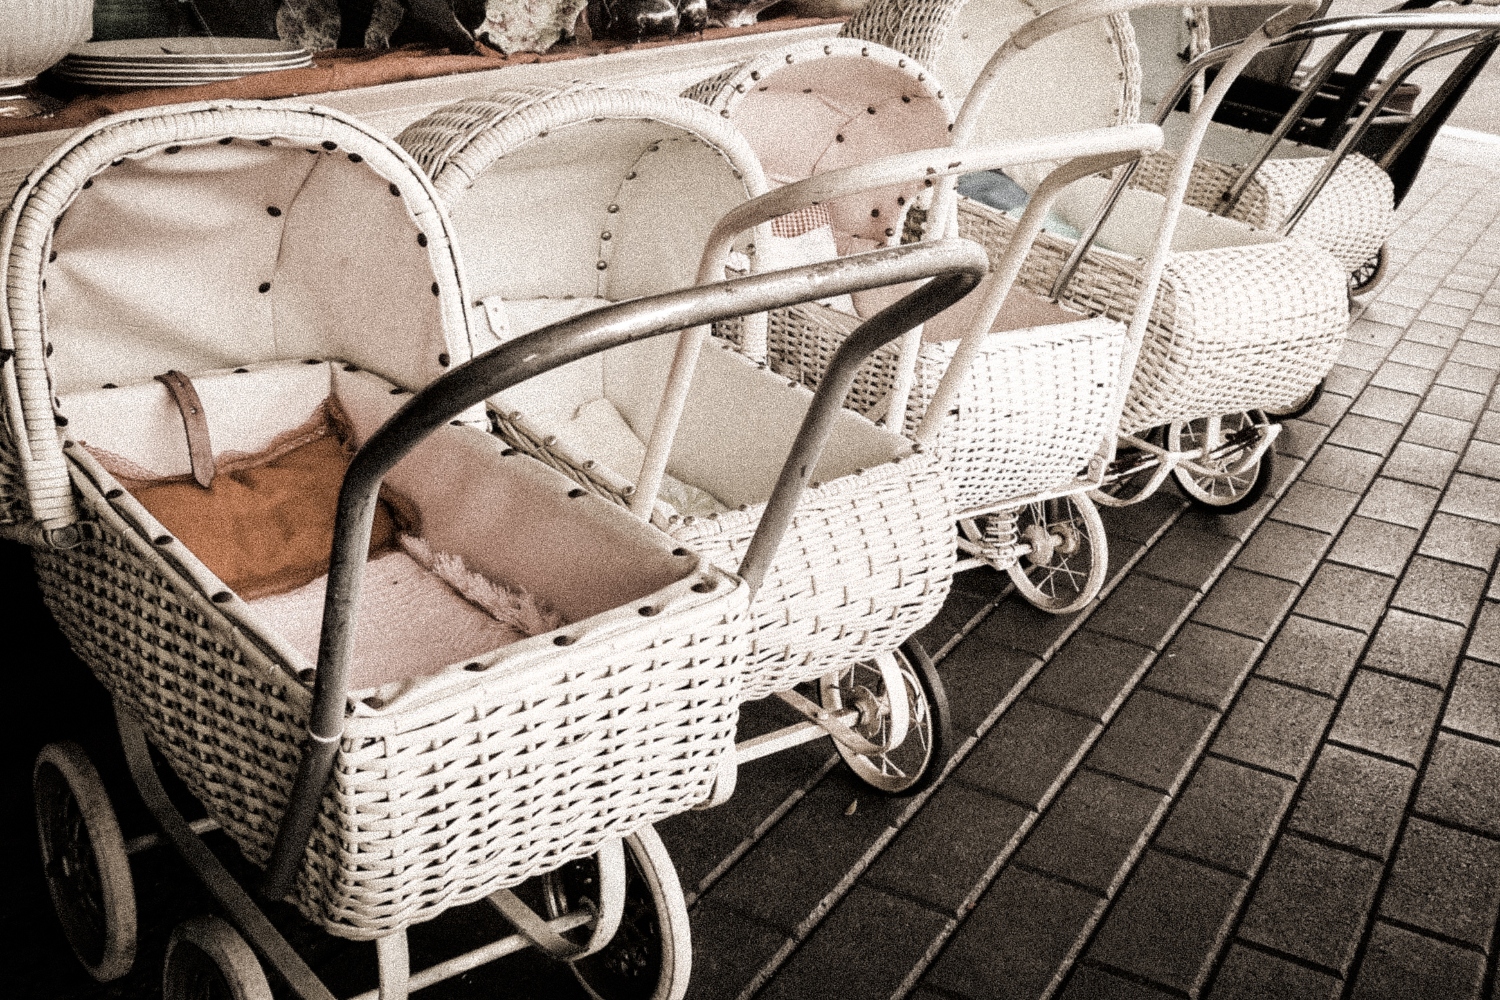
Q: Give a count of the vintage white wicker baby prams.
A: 5